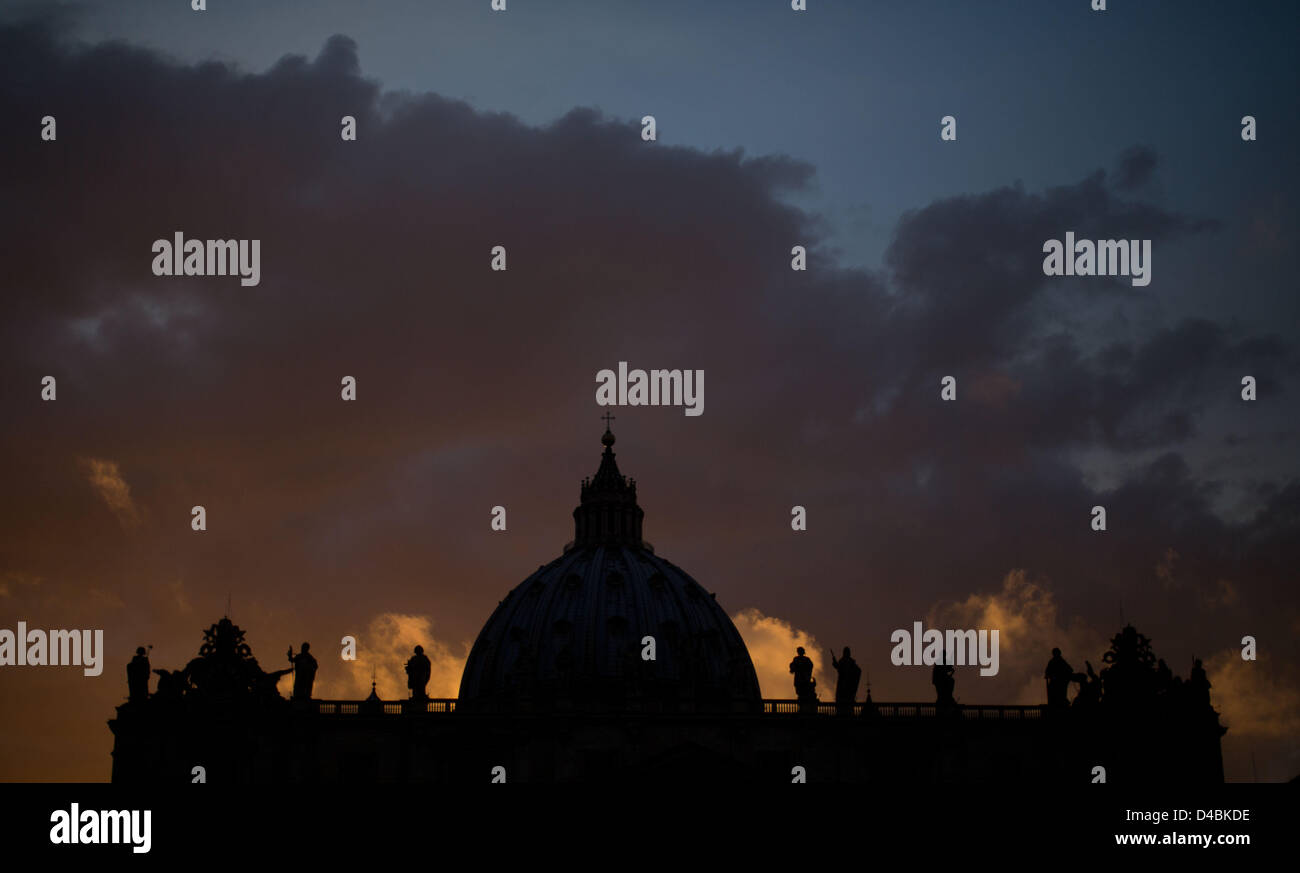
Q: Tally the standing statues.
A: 8